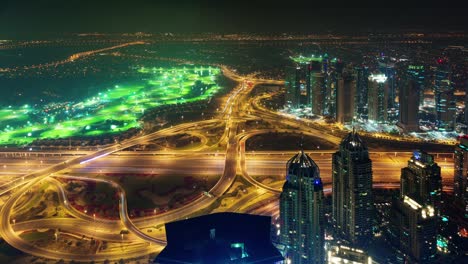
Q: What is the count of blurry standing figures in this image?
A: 0